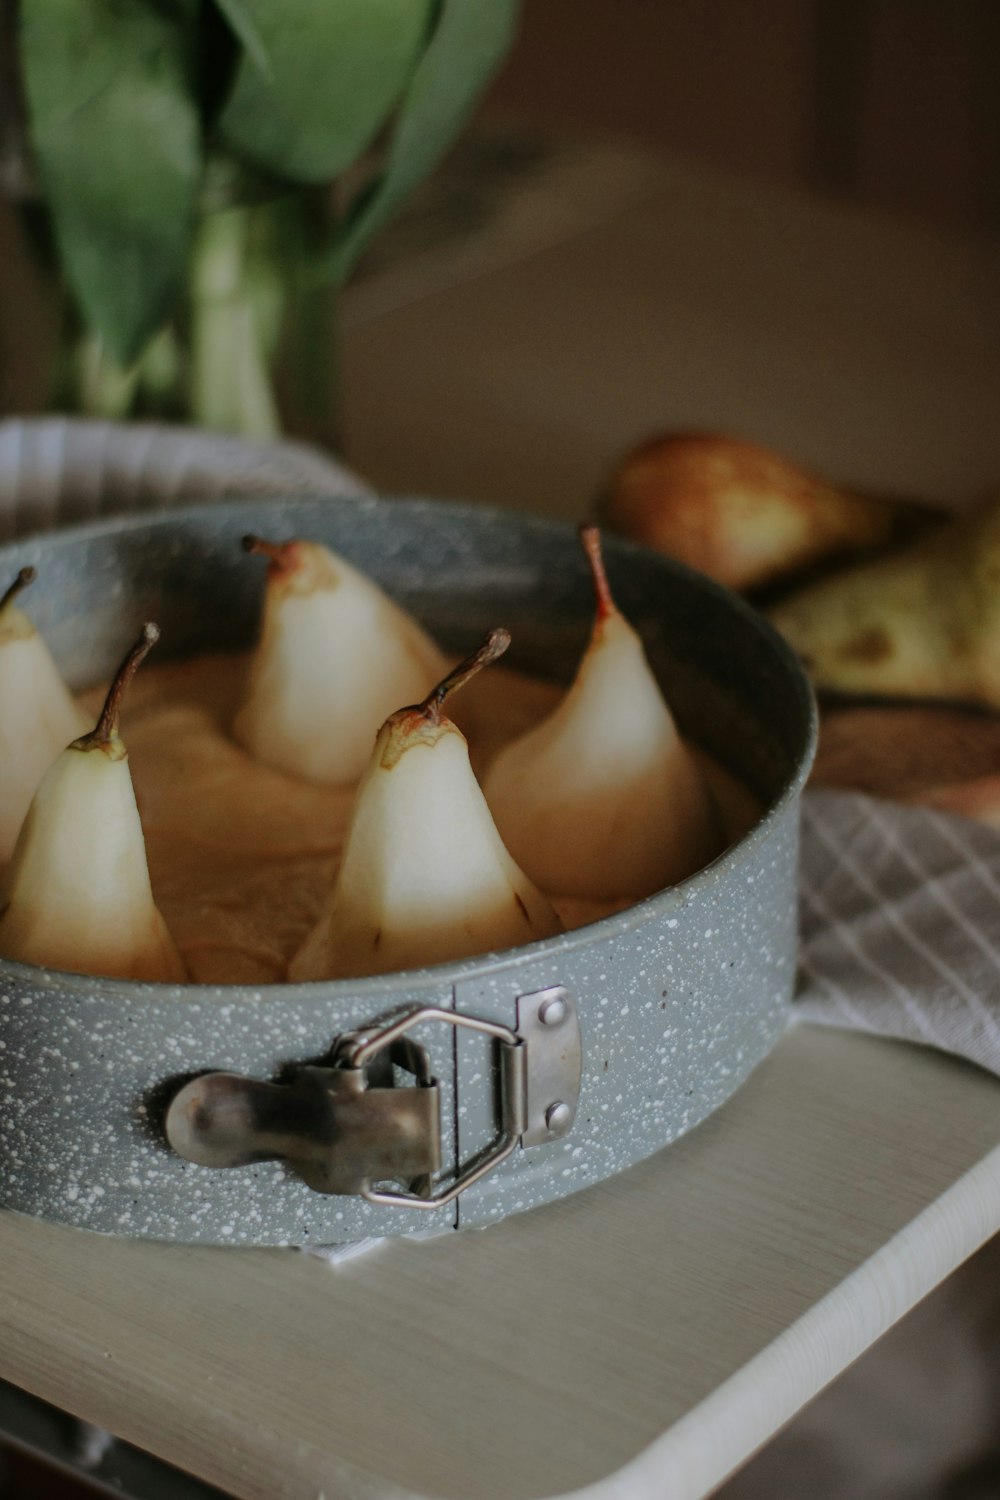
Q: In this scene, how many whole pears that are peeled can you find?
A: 5